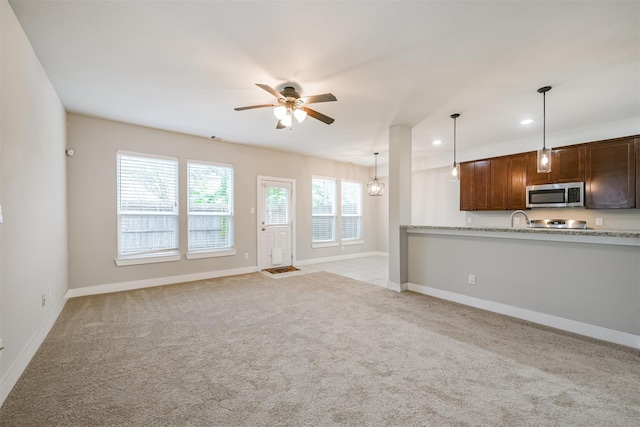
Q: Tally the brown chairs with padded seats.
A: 0